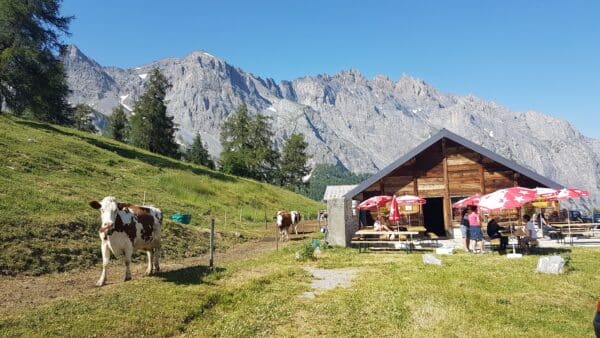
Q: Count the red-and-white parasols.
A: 7